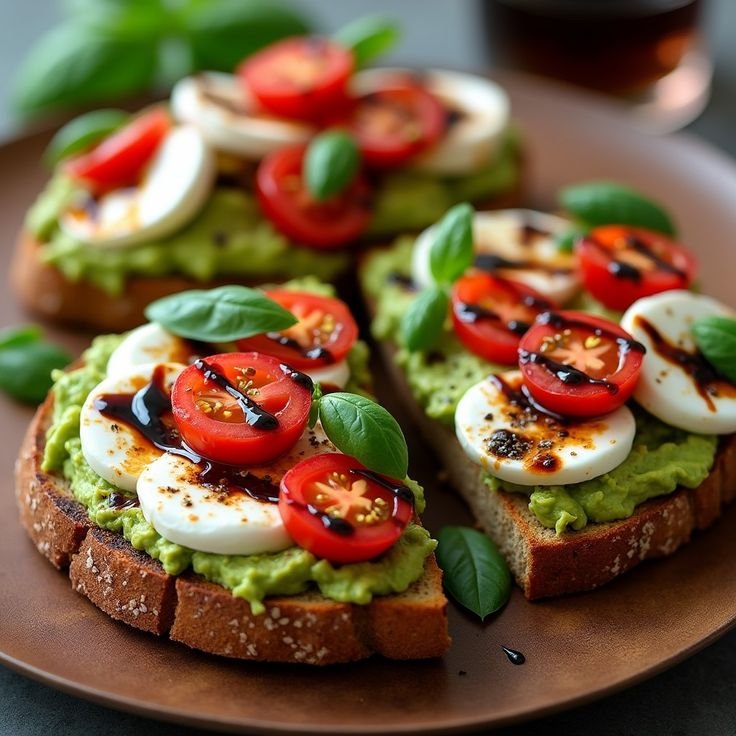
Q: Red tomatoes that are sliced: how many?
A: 10